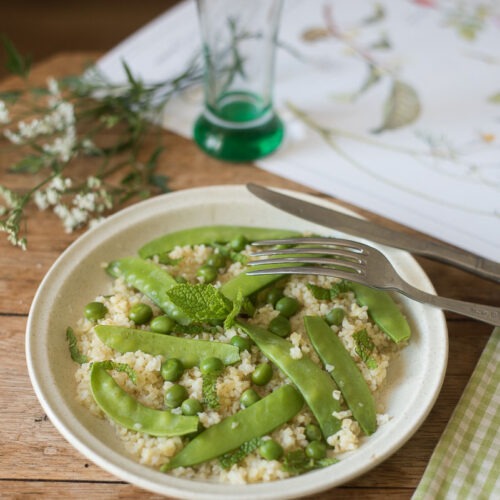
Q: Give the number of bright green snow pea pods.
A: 9